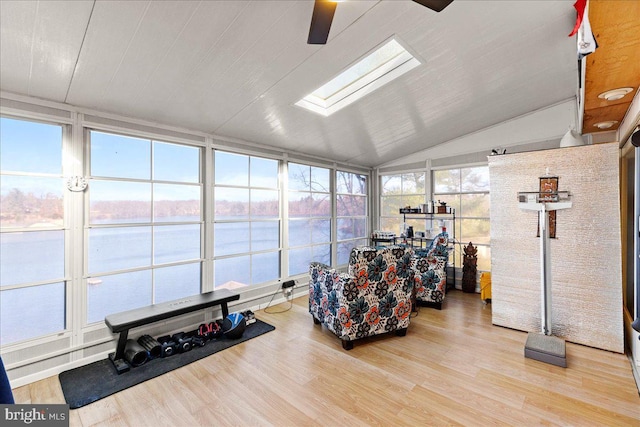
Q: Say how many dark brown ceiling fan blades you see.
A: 2